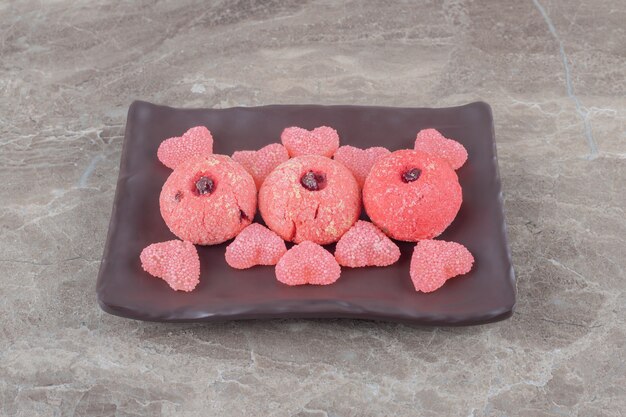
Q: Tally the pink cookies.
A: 3